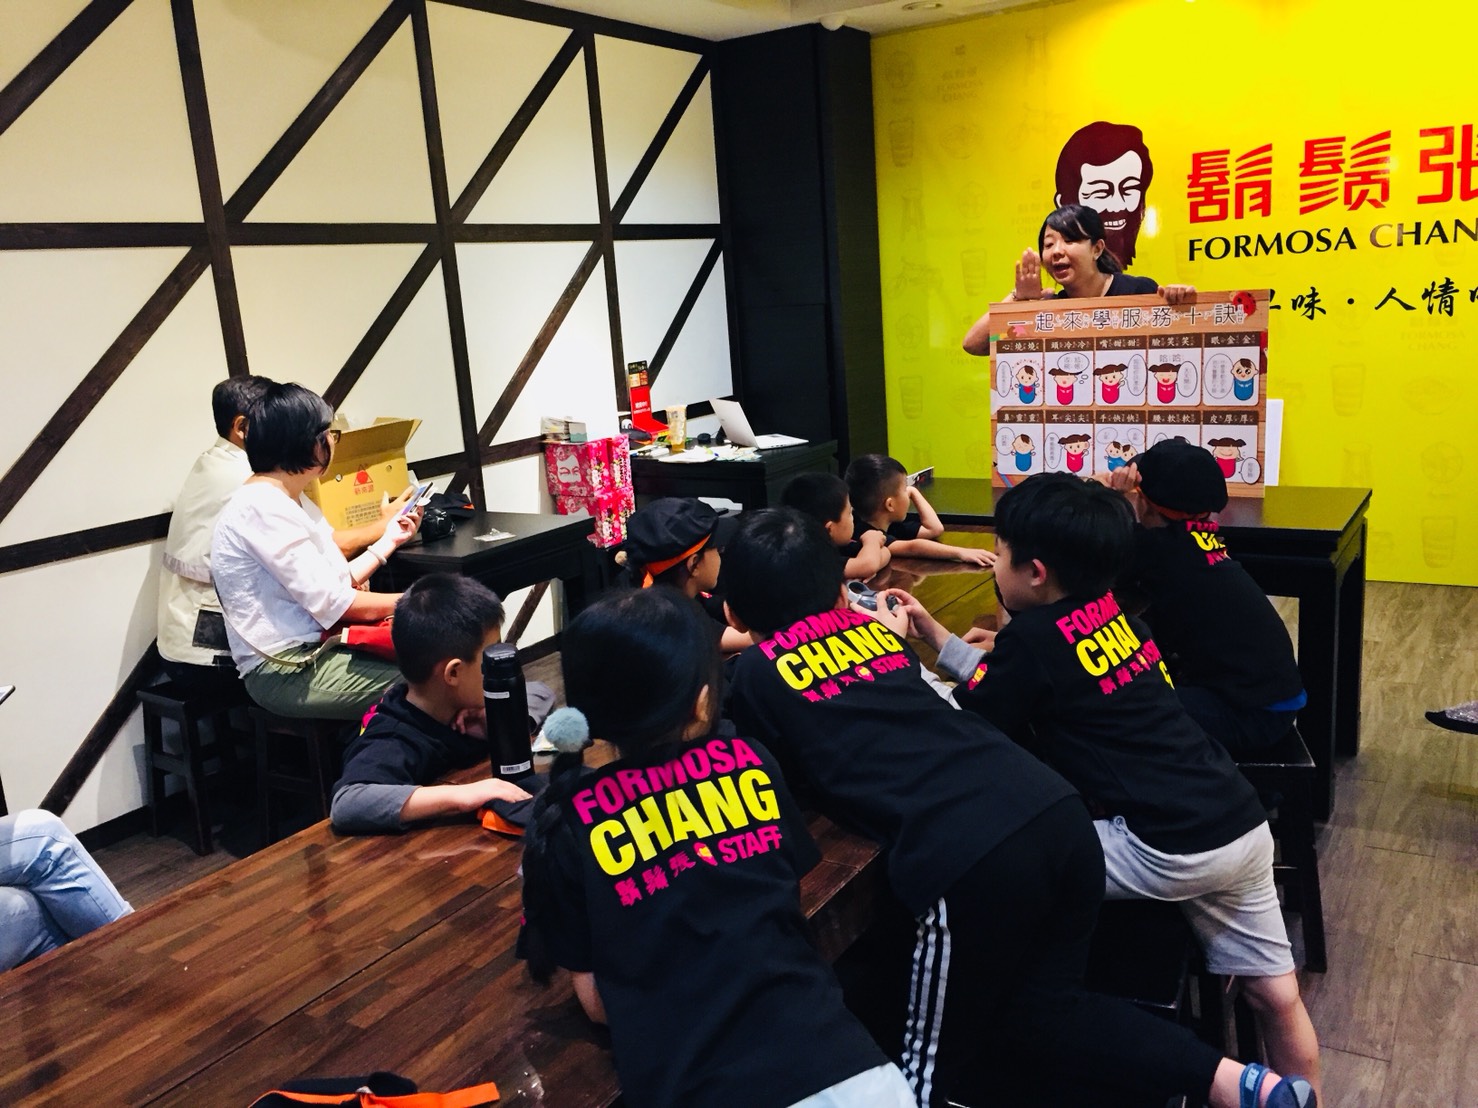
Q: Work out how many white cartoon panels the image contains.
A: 10